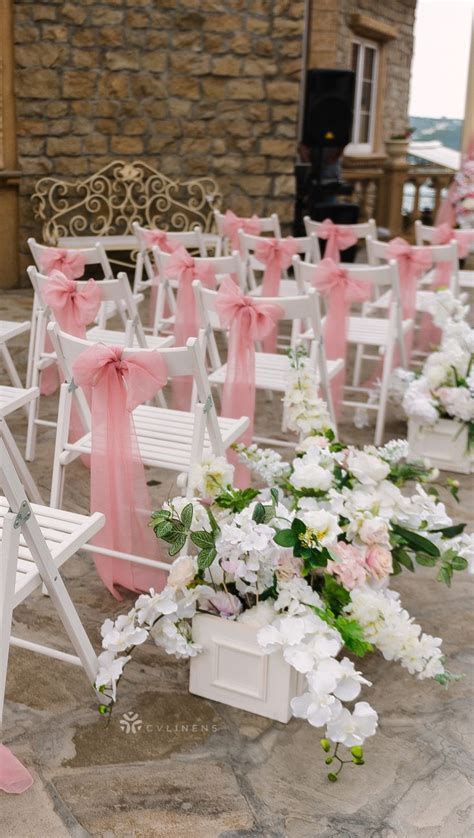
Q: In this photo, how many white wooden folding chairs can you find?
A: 15